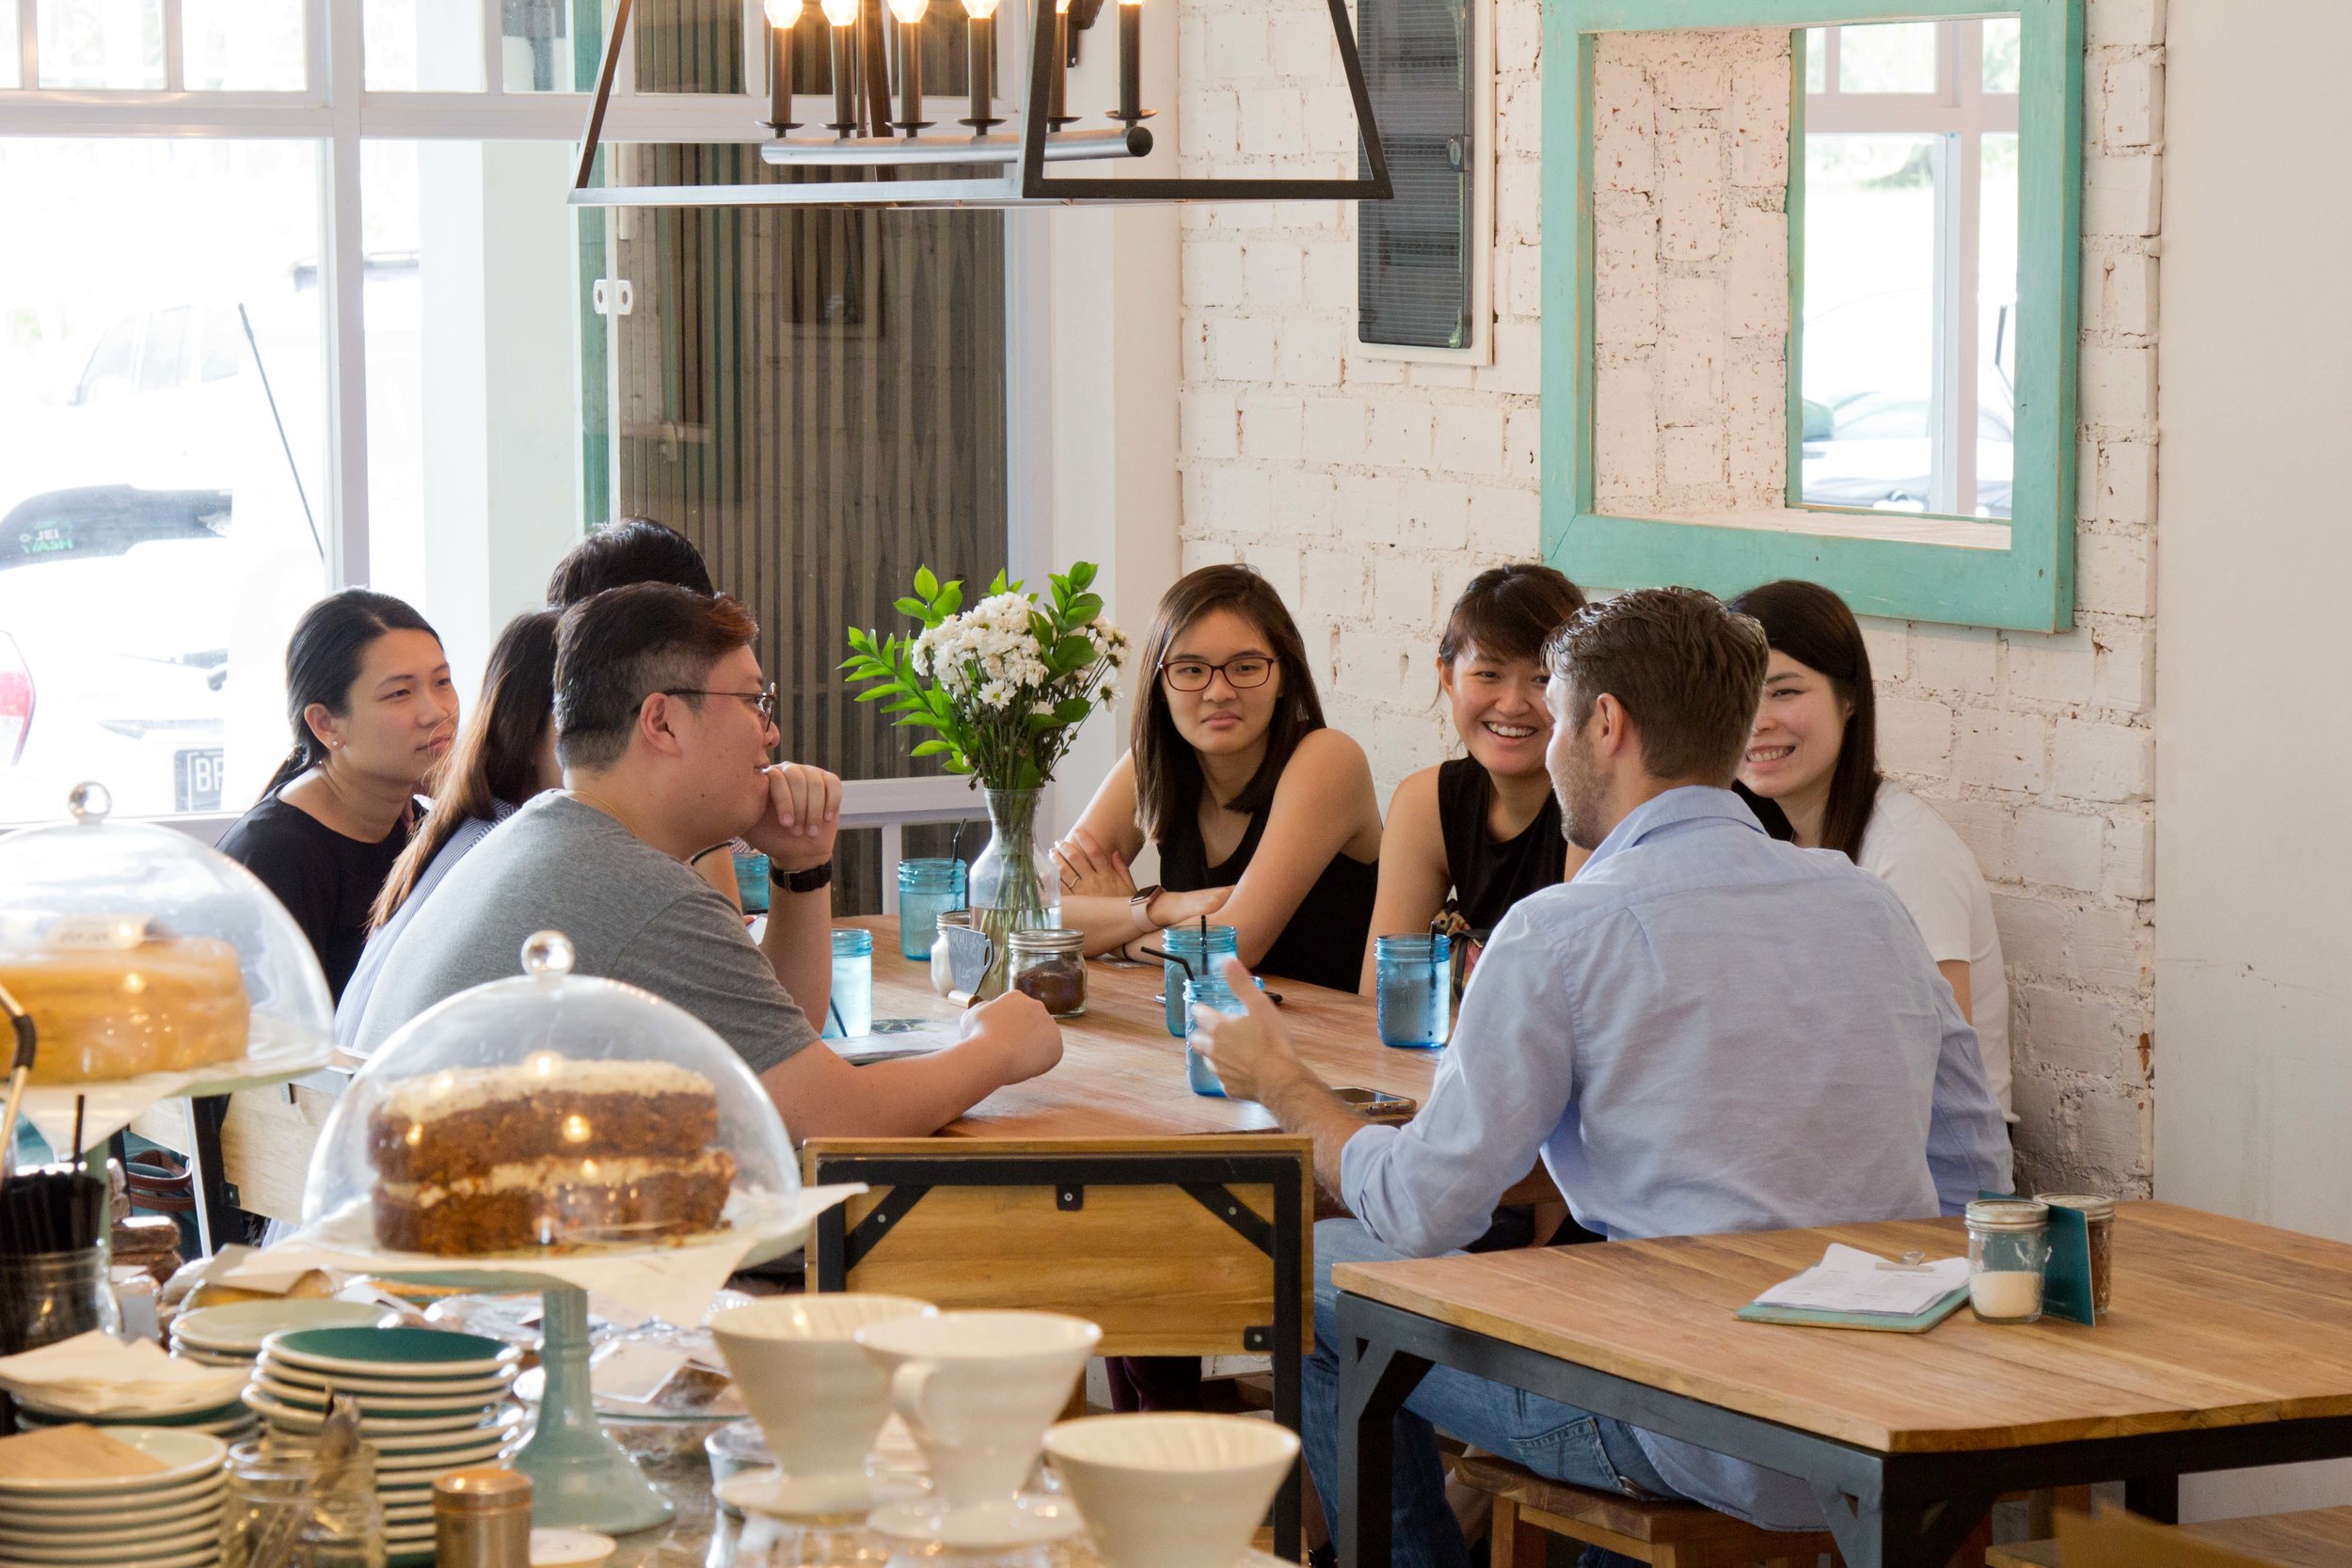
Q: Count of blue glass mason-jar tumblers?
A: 6